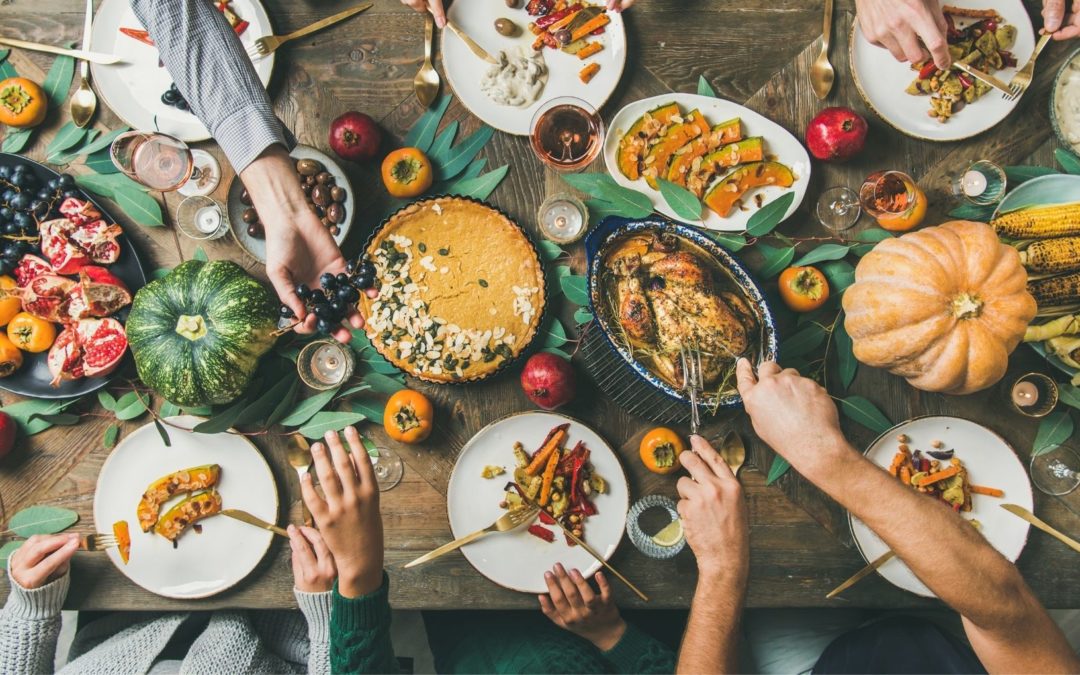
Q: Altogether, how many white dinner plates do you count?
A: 6